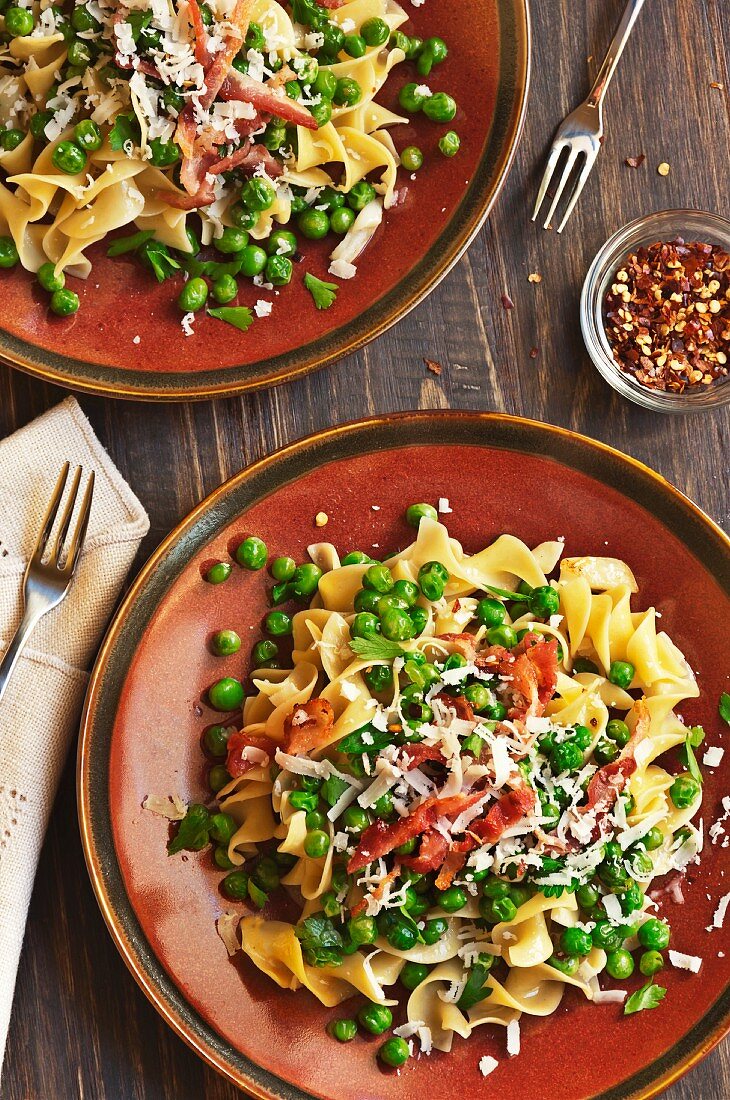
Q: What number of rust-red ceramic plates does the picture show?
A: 2